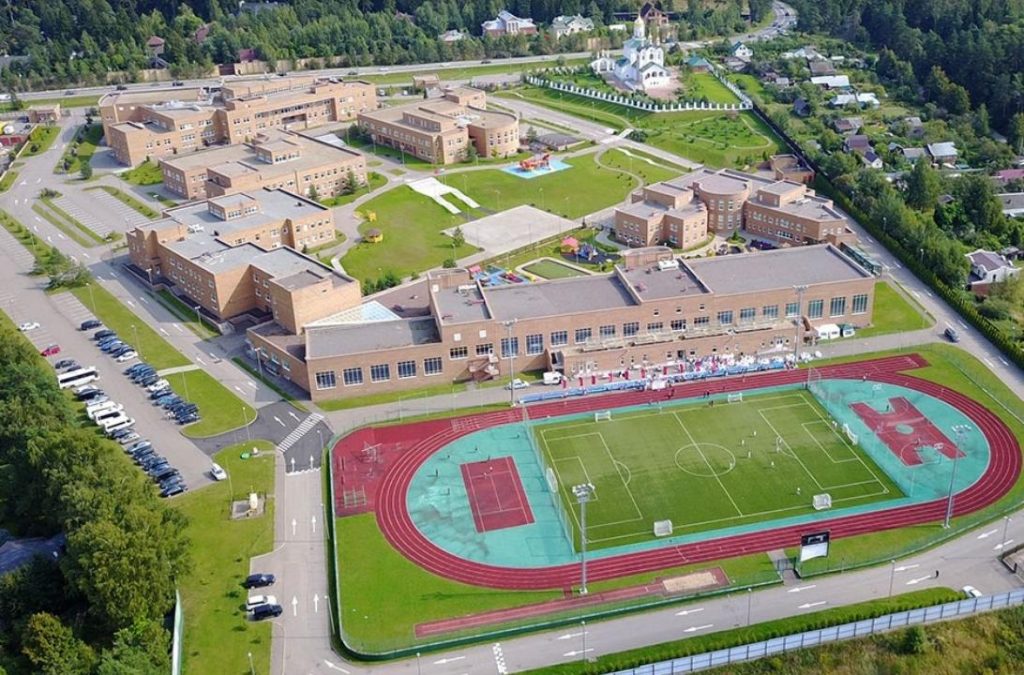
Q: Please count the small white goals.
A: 4